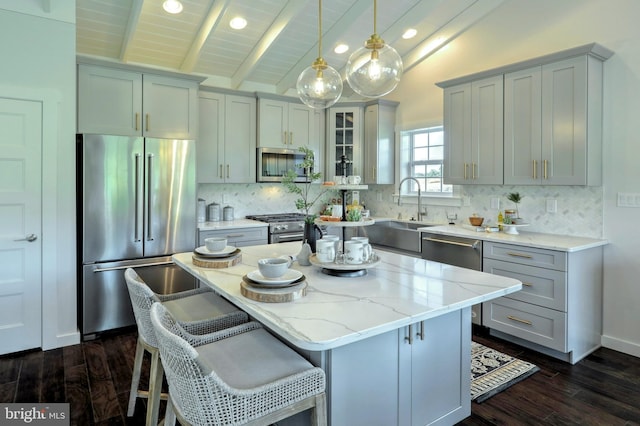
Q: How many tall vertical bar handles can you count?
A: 2